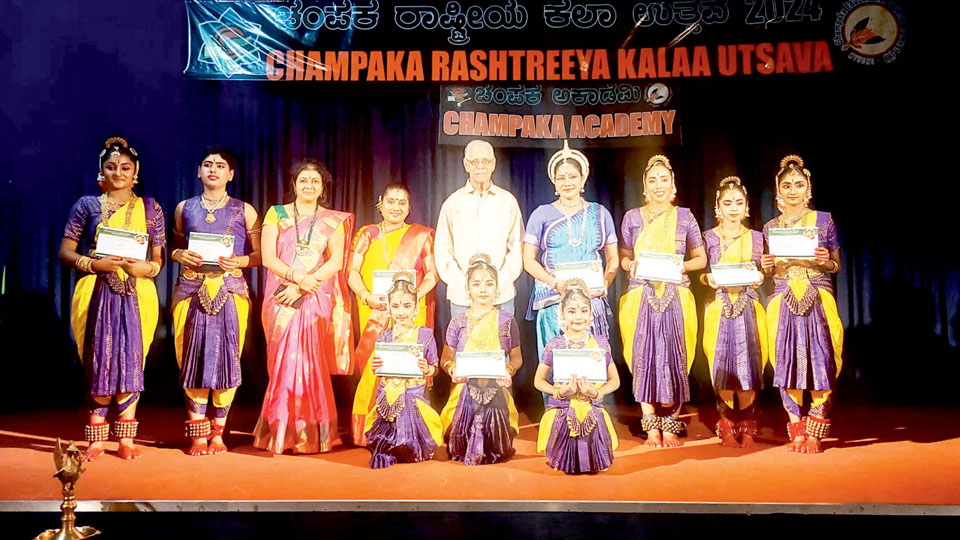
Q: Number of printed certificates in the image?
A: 10